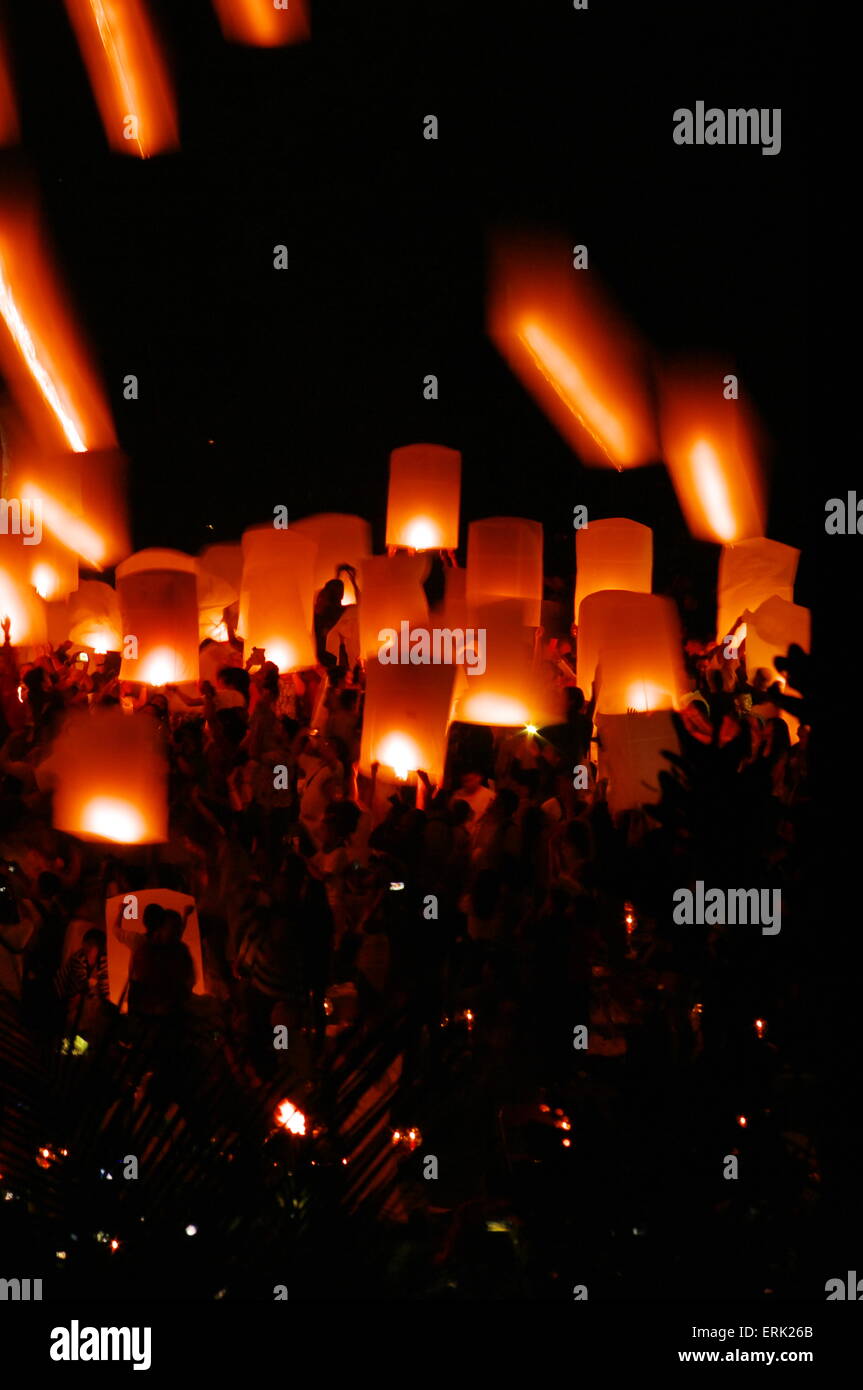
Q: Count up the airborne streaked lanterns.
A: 7